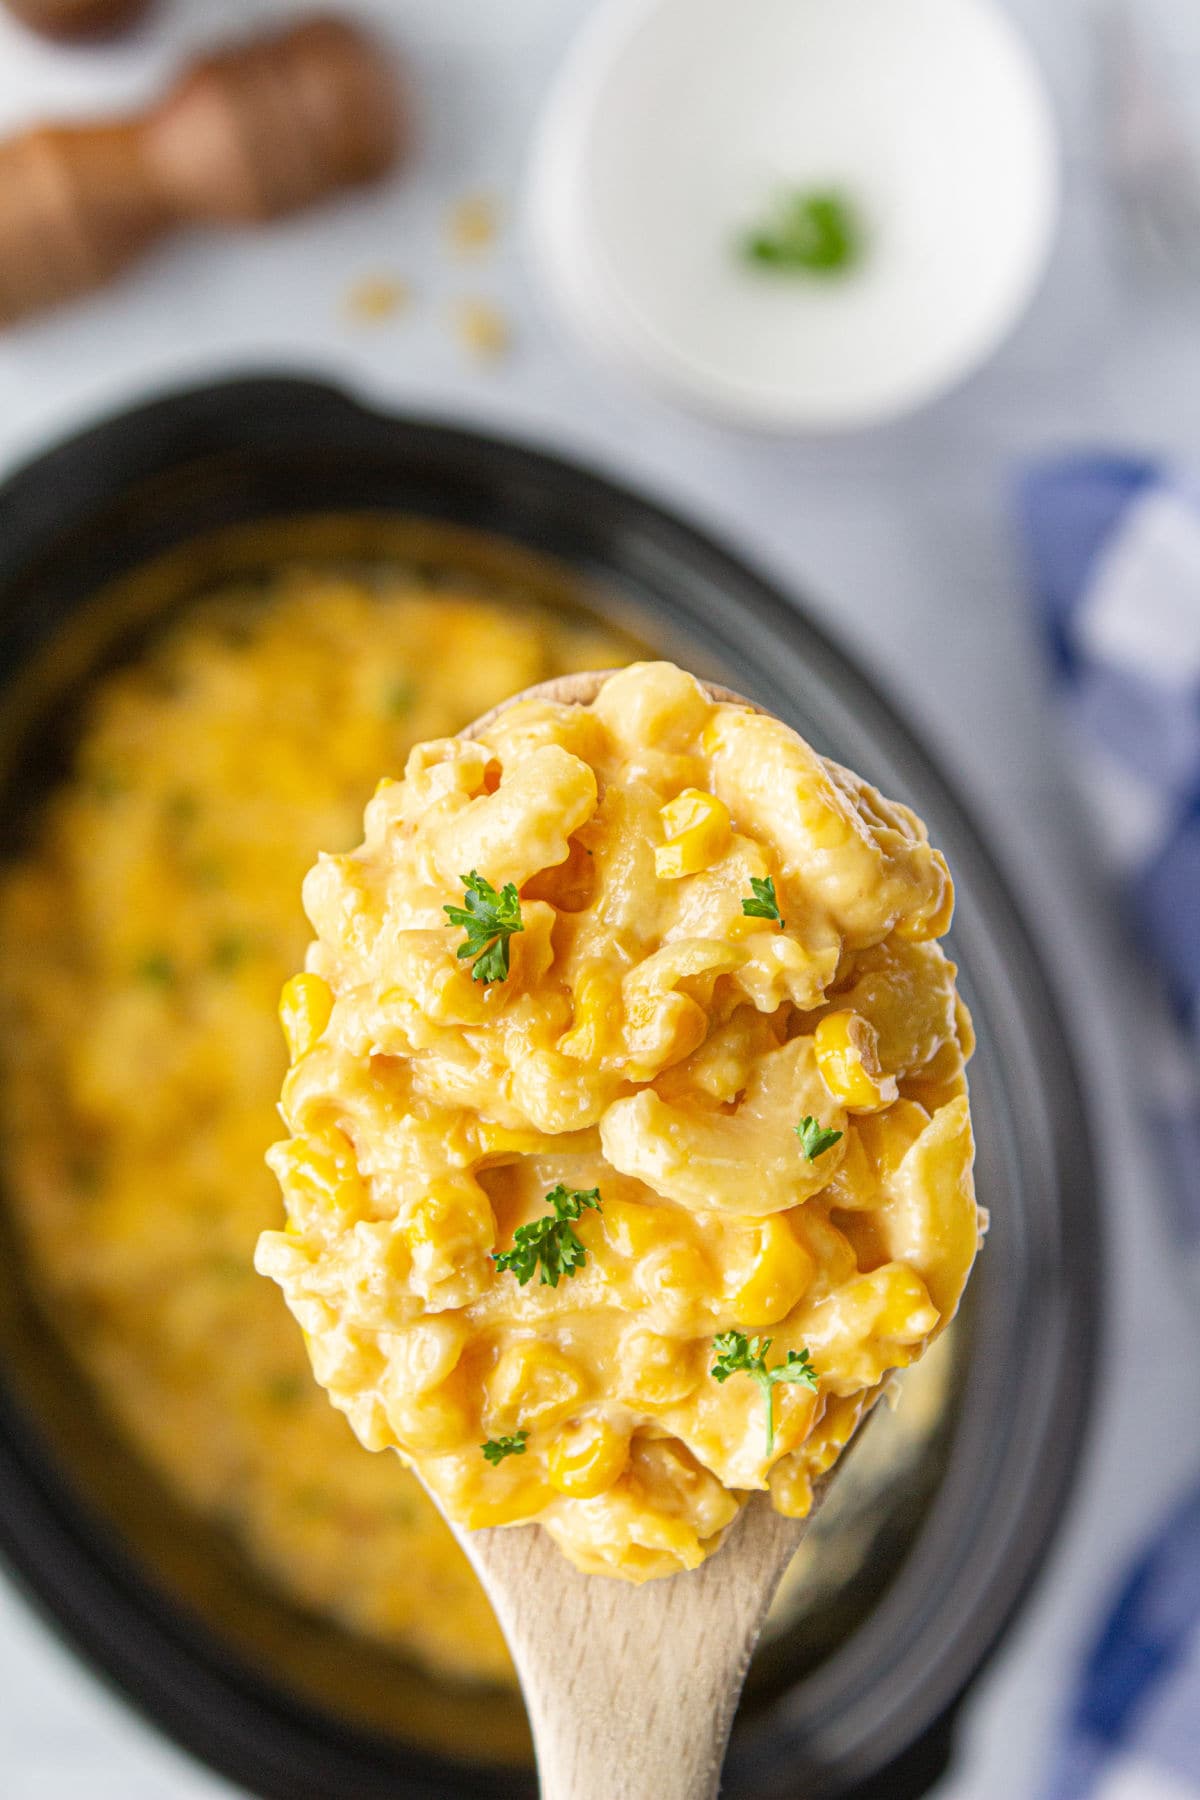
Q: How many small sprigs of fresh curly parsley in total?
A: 6